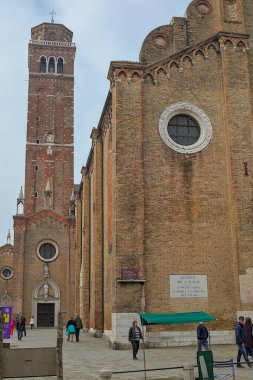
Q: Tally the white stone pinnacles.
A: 4